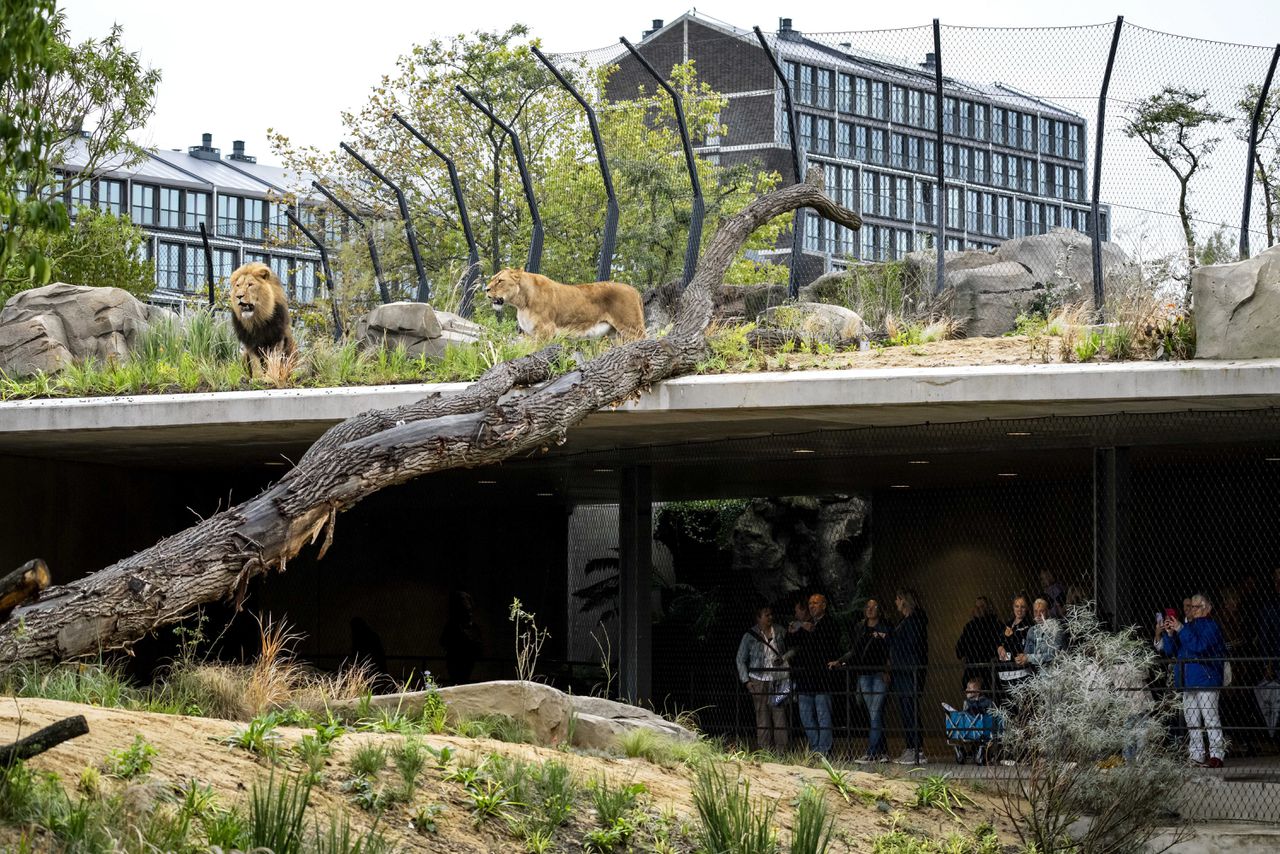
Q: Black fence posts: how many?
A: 12